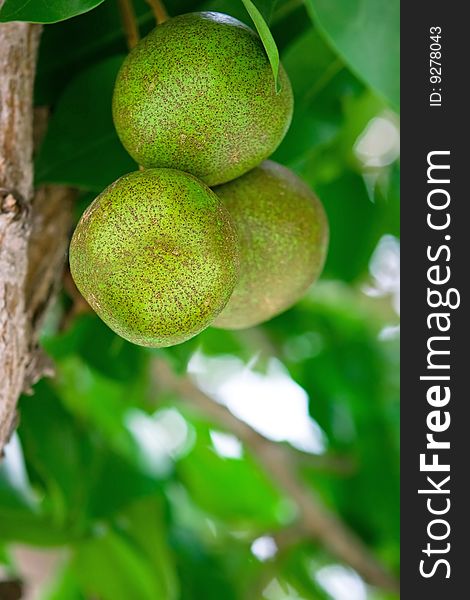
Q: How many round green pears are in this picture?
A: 3